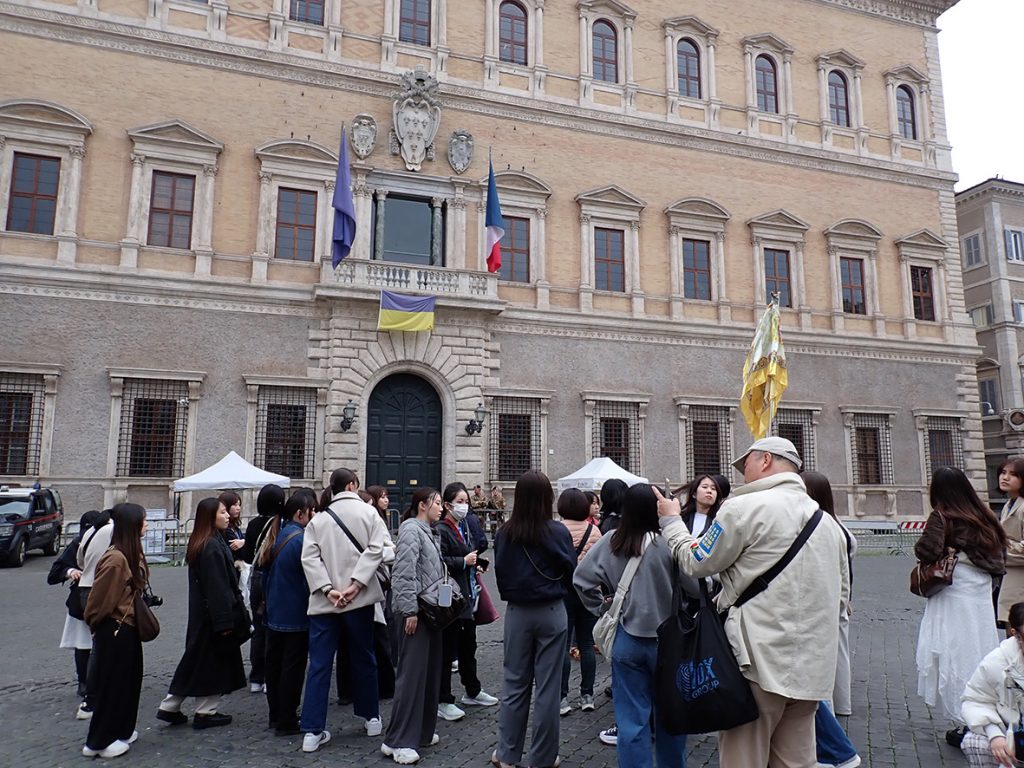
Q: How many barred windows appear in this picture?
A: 9